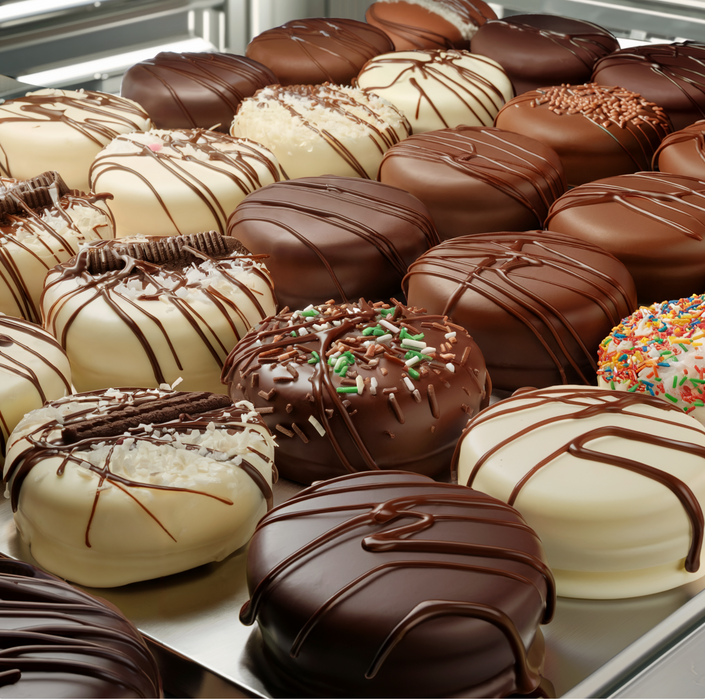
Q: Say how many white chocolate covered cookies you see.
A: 10